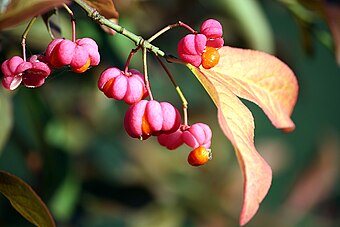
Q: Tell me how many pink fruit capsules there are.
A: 6